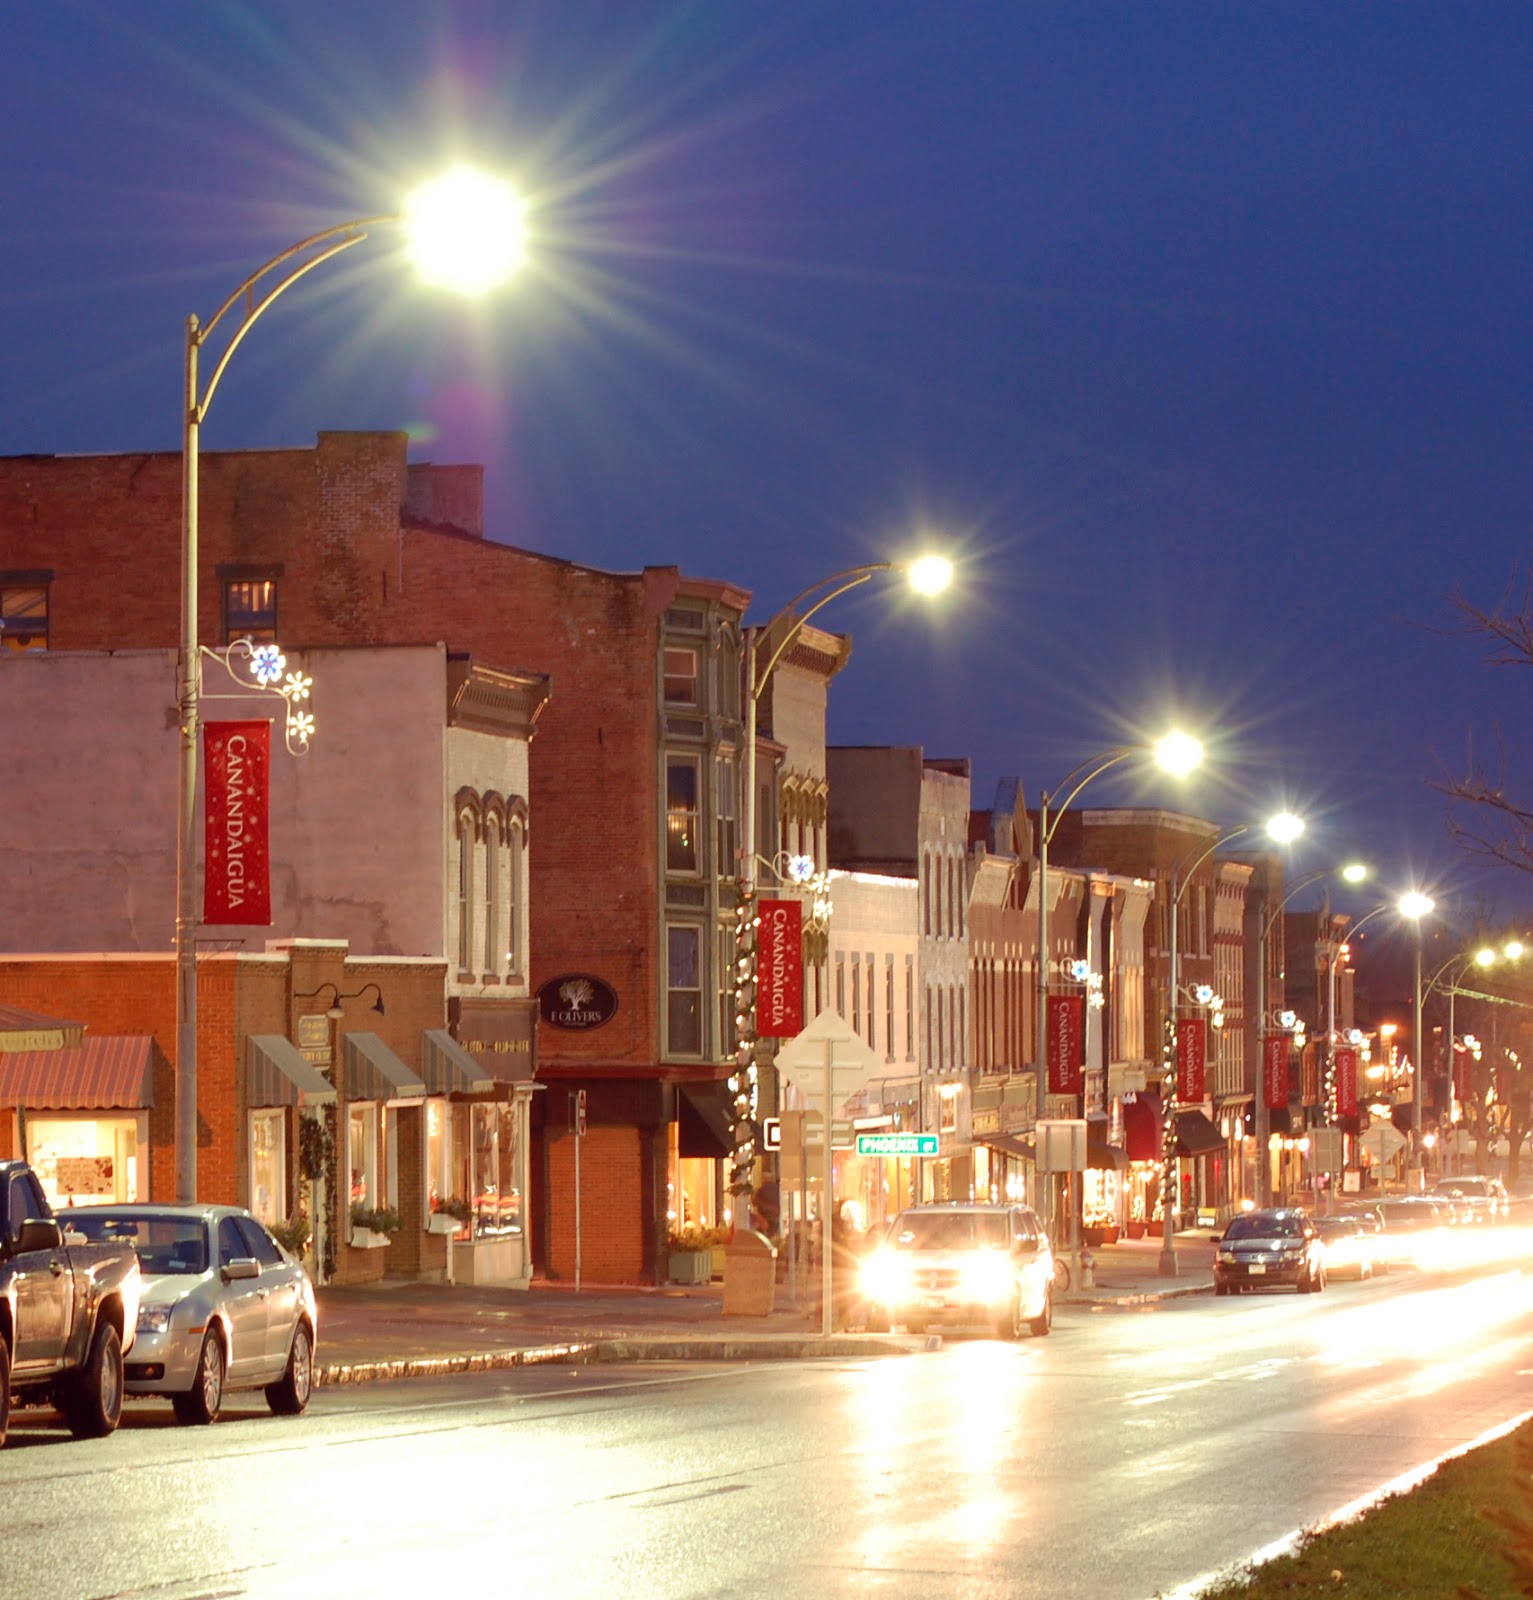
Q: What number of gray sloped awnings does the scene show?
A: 3